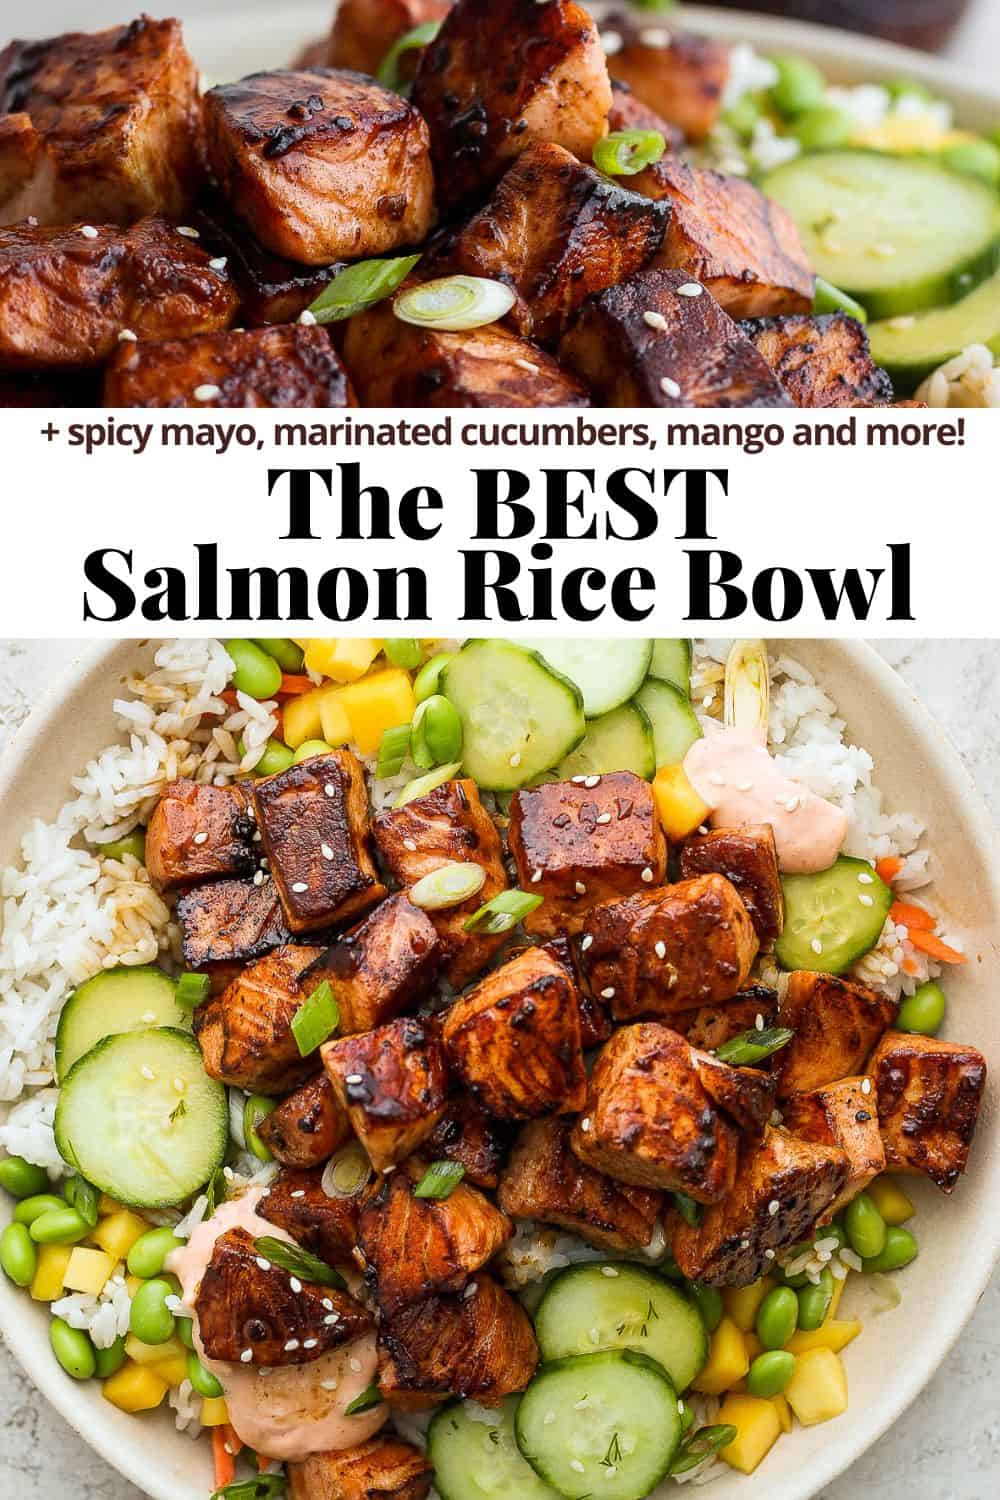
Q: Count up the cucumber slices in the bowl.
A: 11